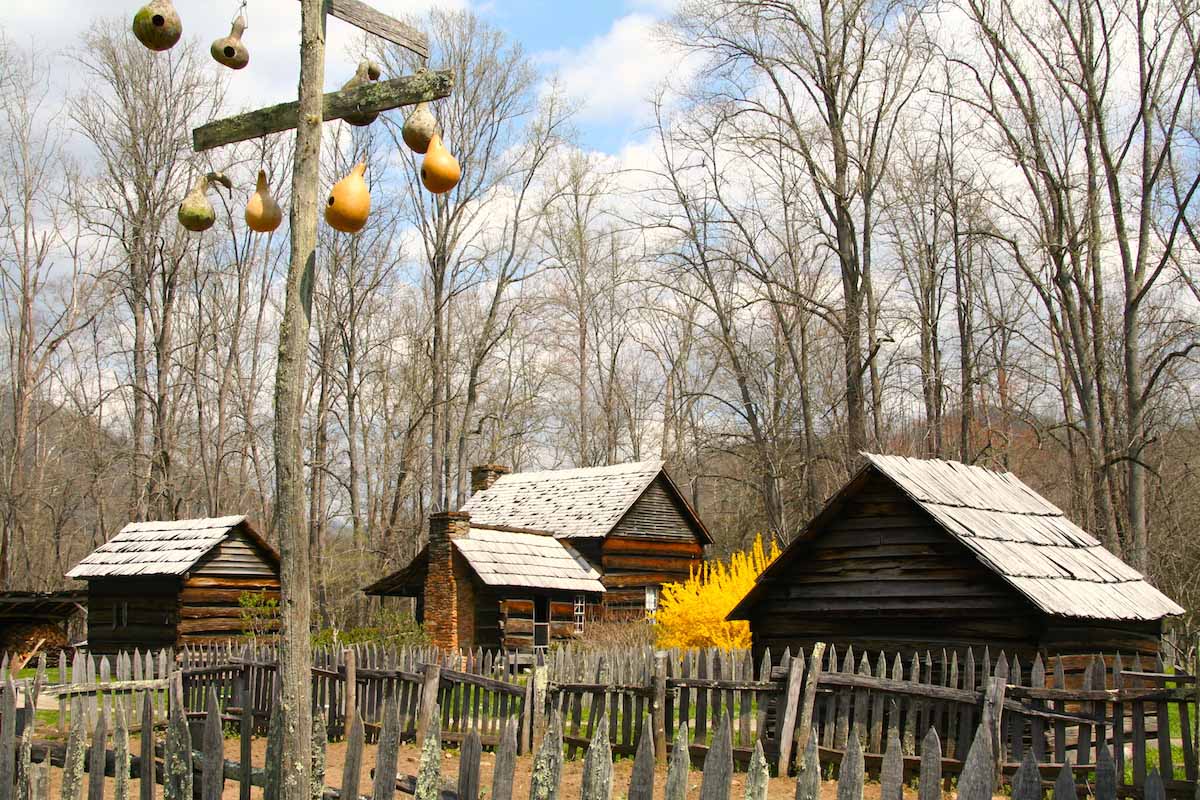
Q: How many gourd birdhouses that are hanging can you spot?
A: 8